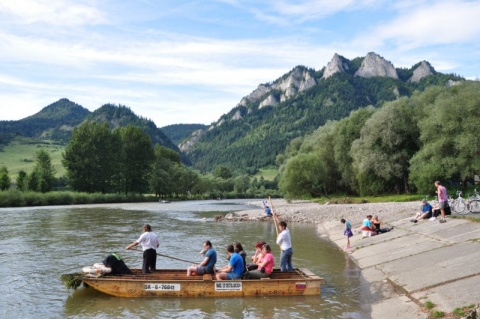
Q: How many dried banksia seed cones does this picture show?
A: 0